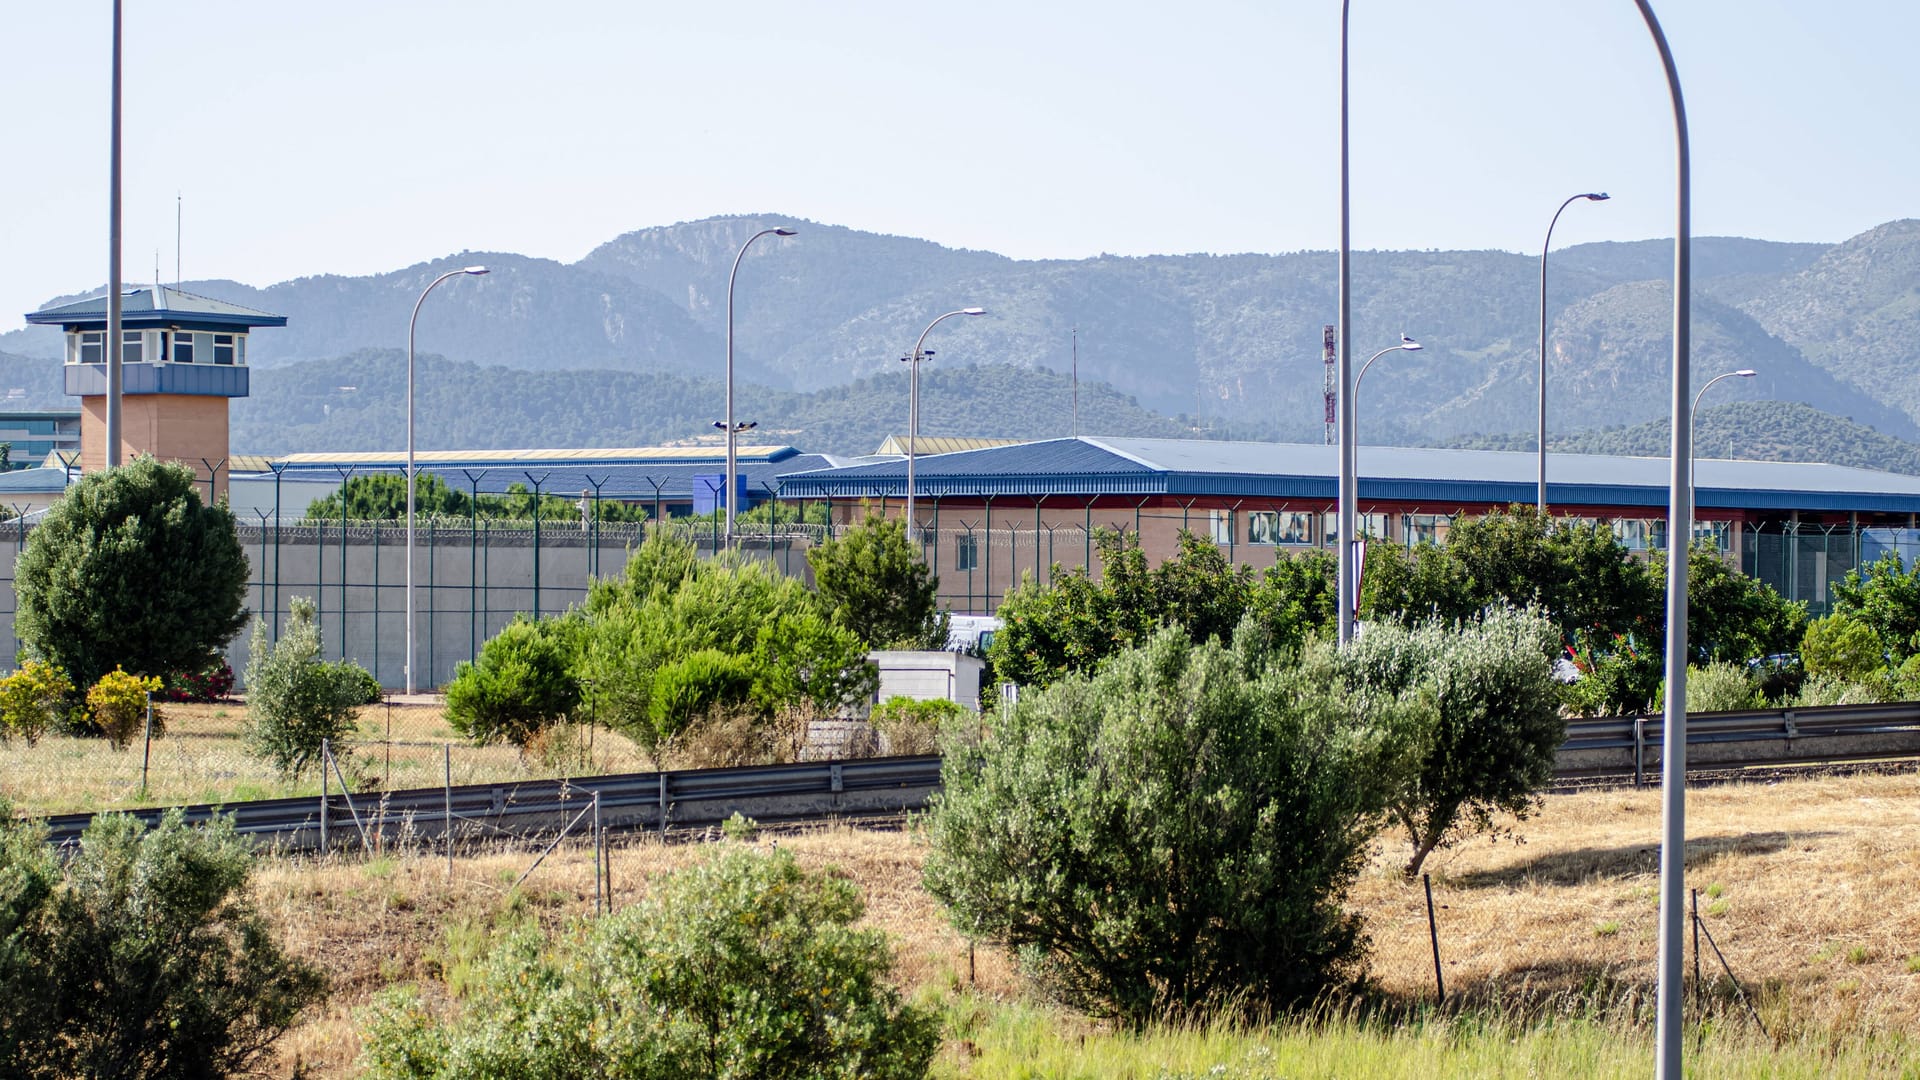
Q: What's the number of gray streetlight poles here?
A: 9